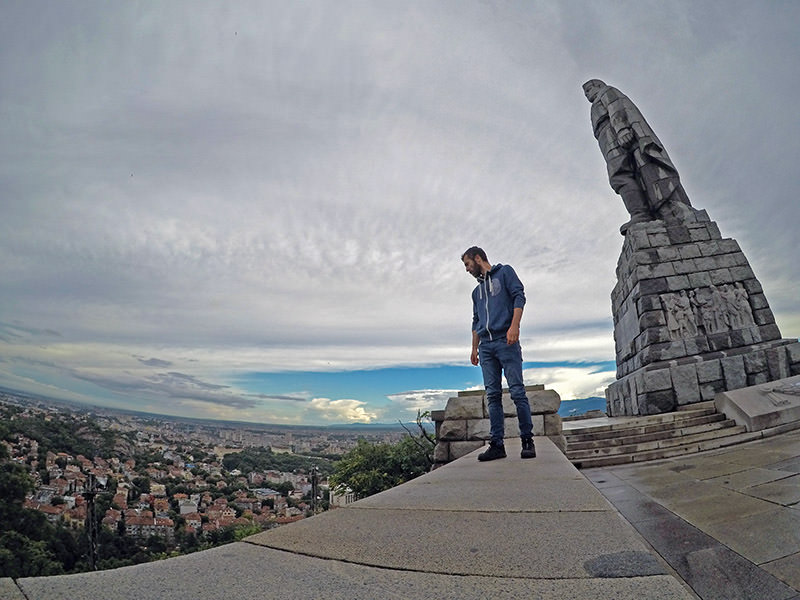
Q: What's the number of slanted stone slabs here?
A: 1